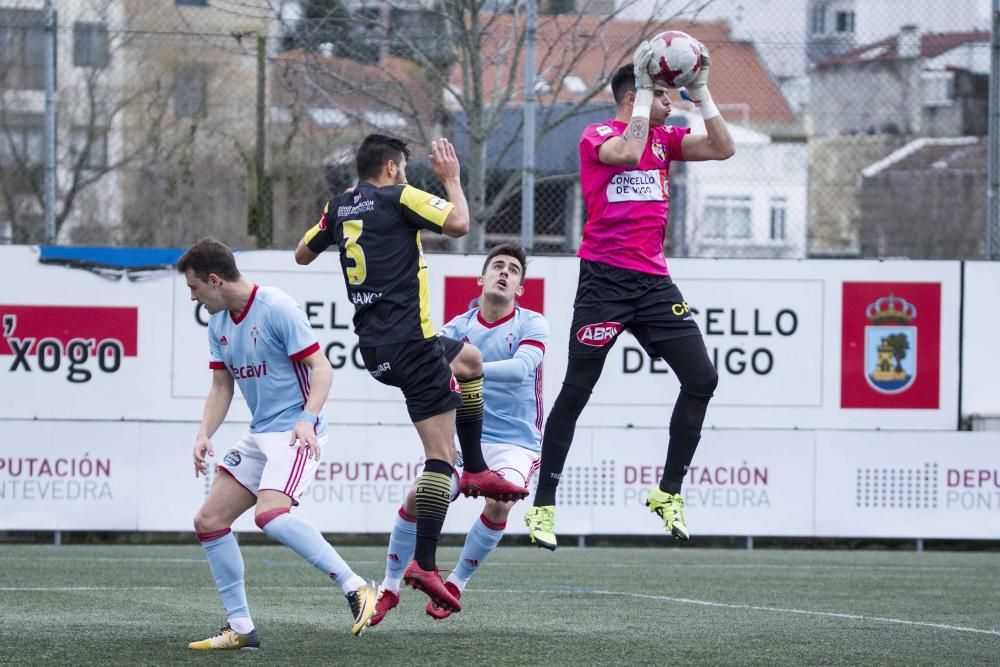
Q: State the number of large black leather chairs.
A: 0